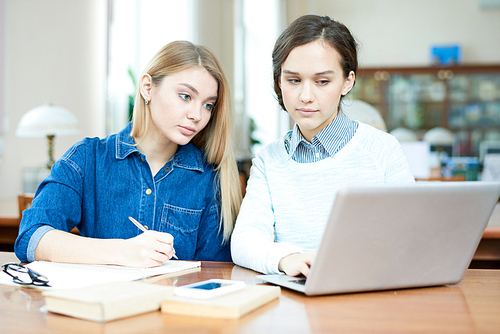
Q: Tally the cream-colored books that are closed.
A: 2